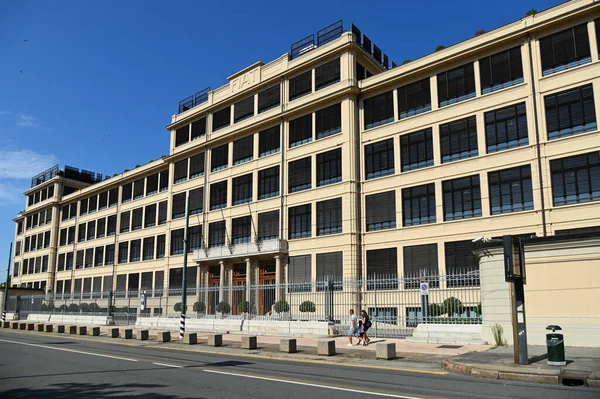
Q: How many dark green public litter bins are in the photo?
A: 1